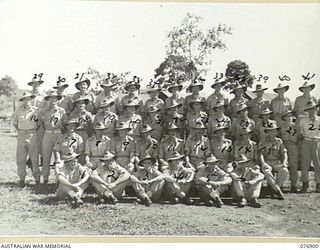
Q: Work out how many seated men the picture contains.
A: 15